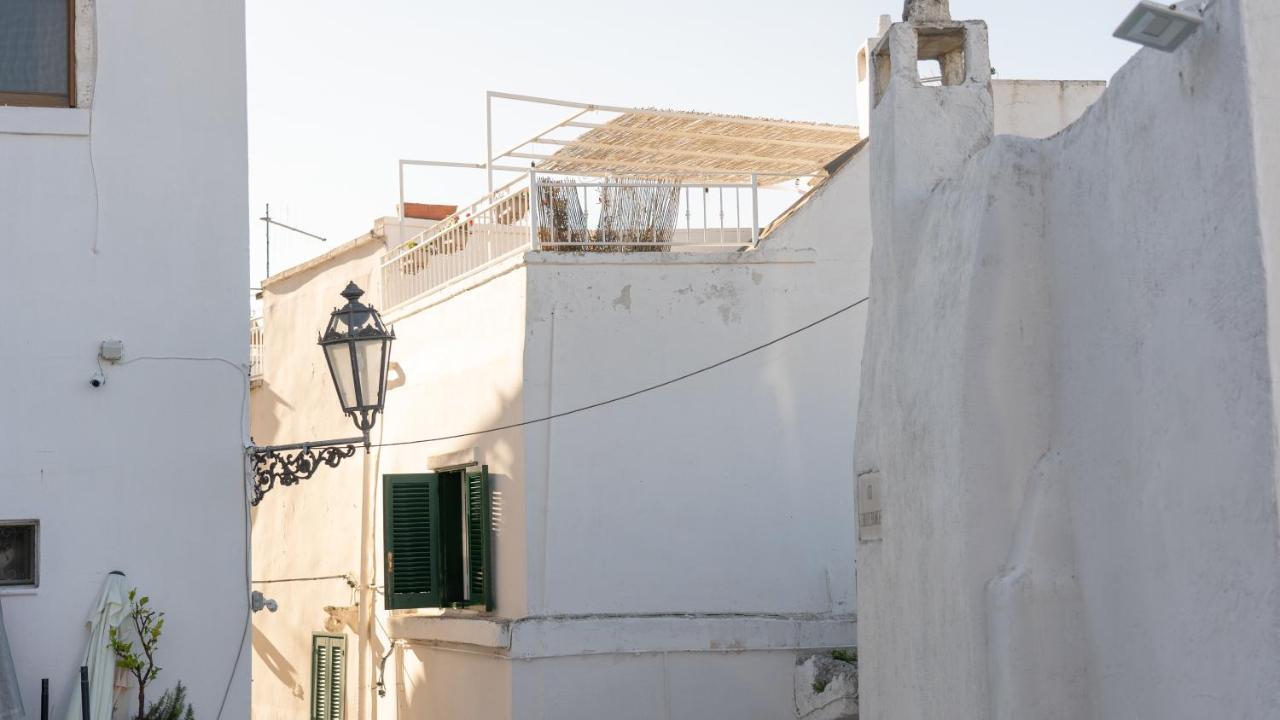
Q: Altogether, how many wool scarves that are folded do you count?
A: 0